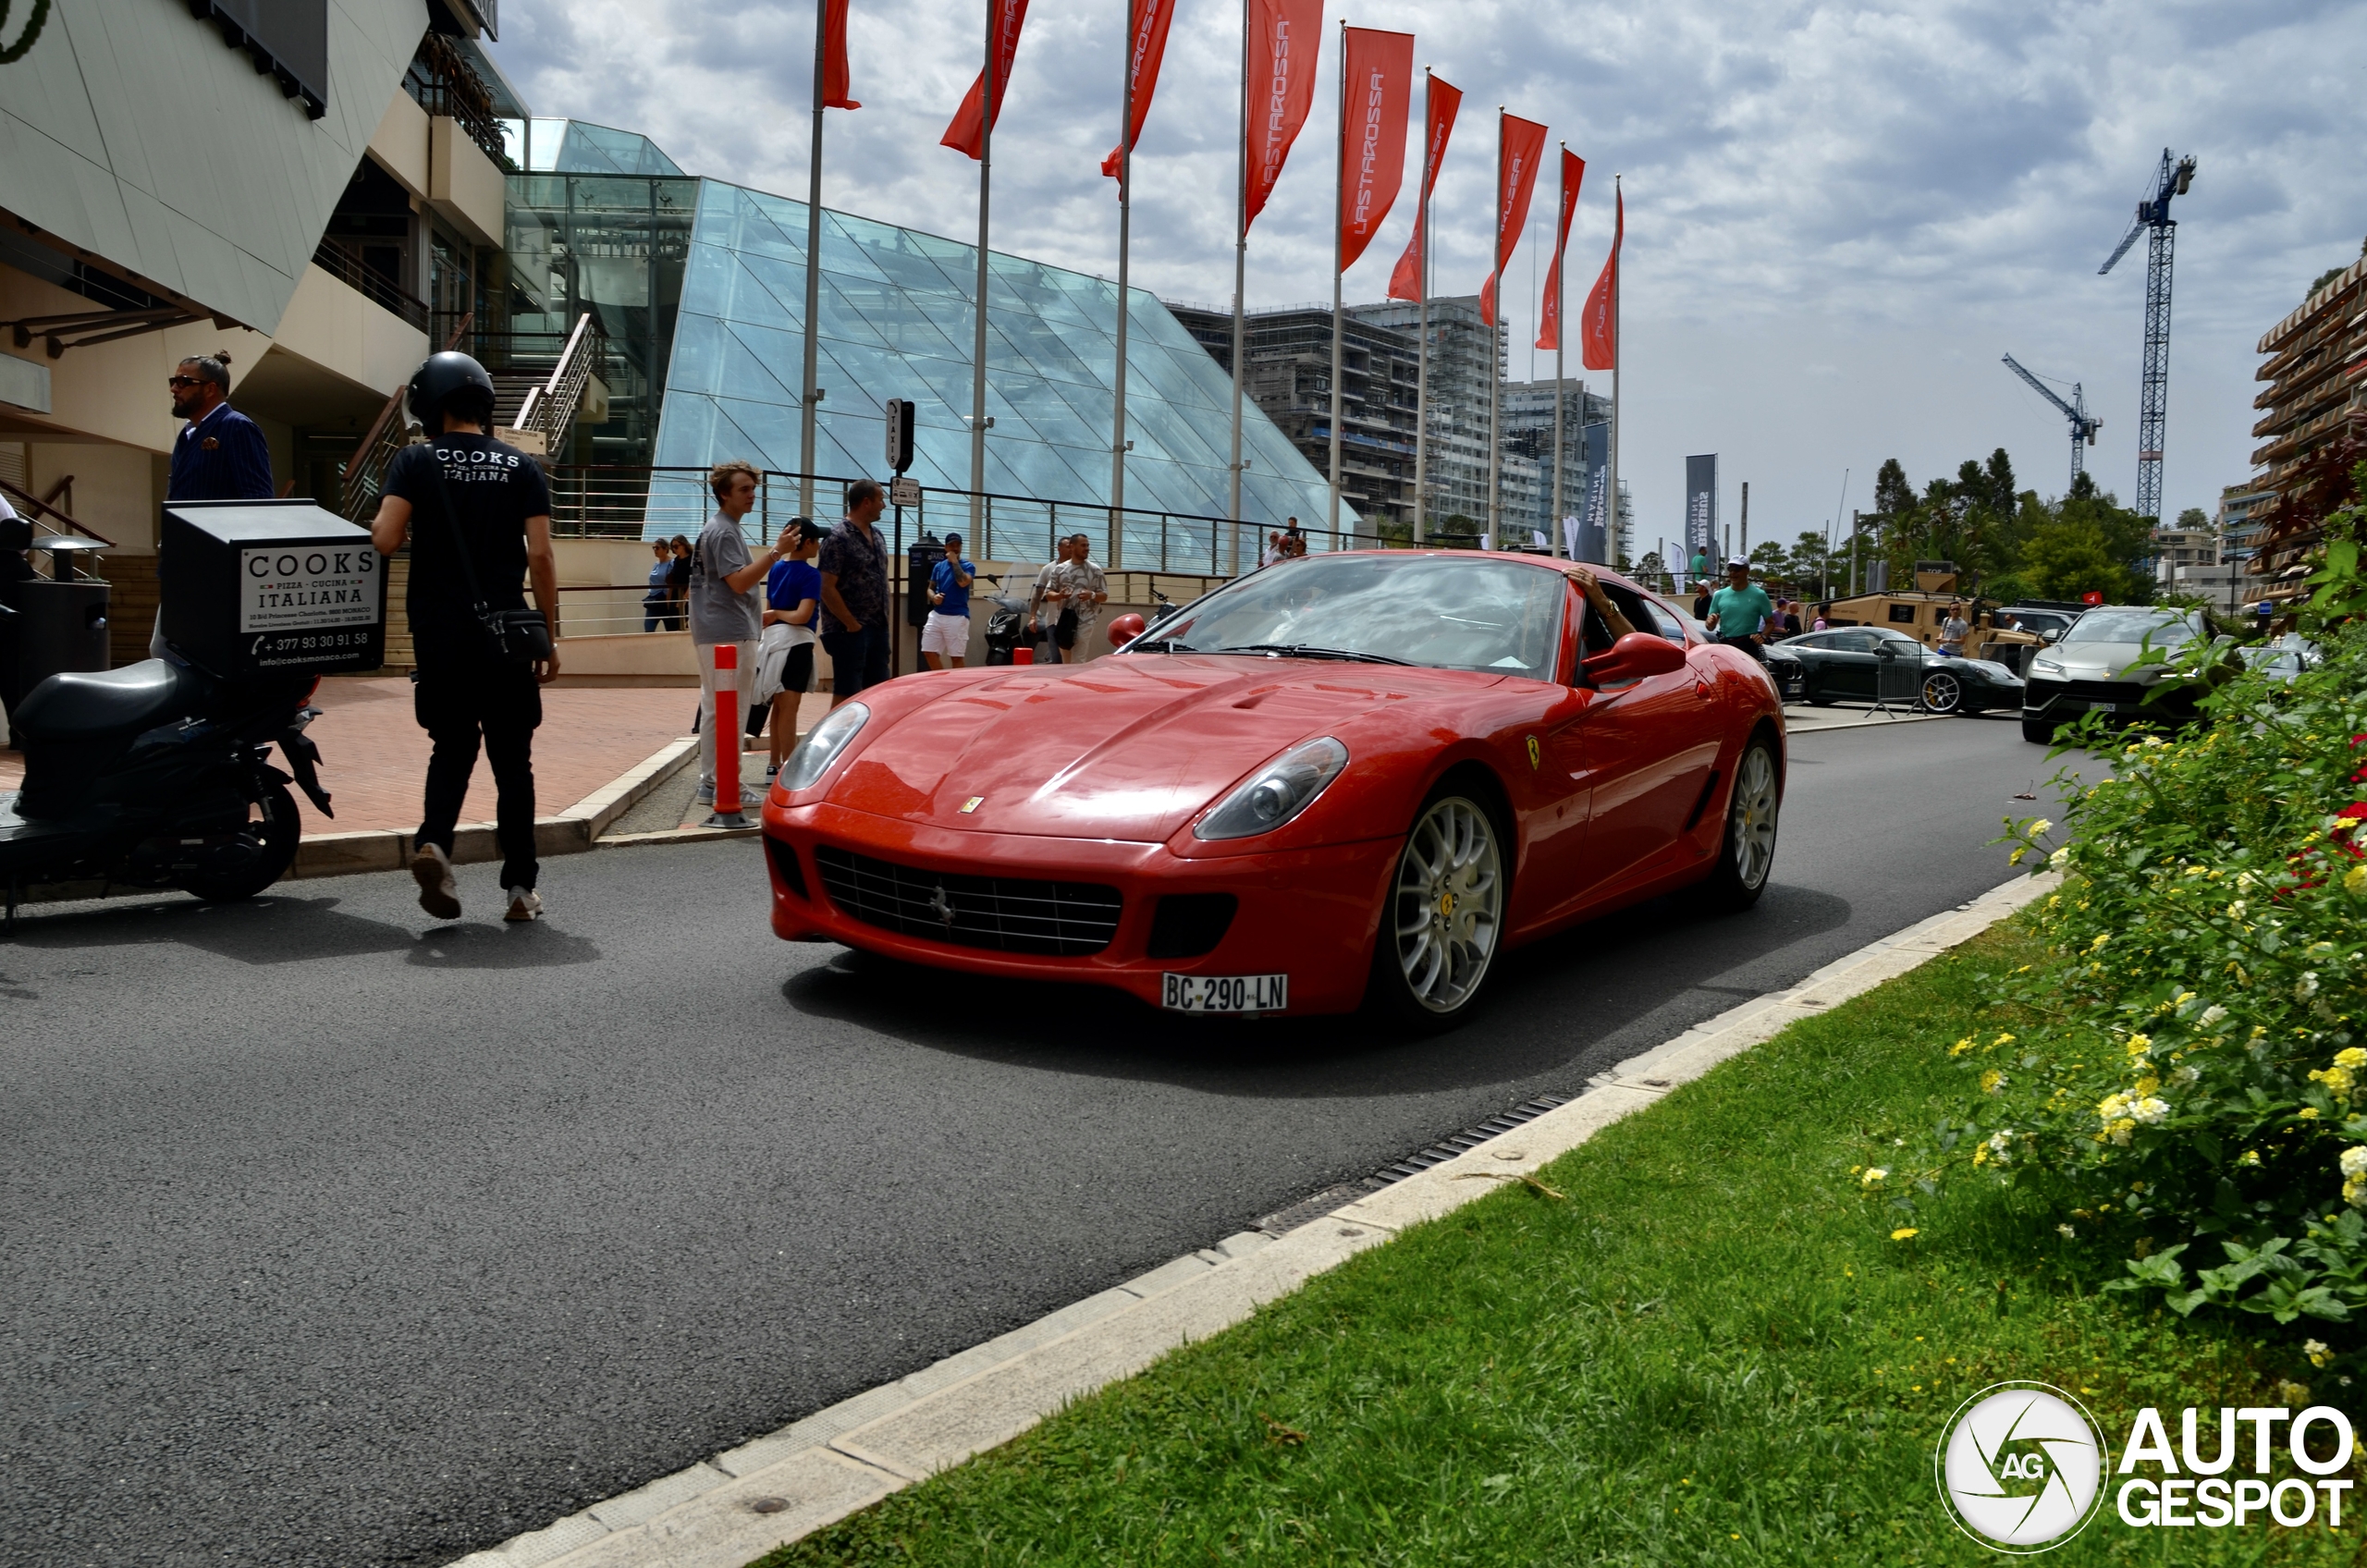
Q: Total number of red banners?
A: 9